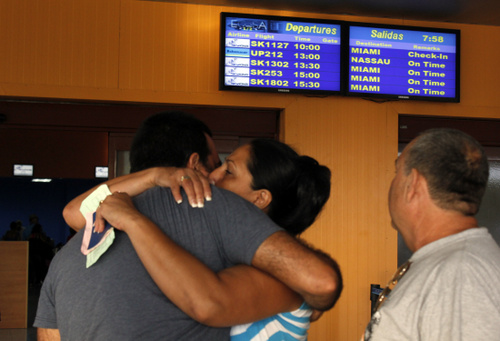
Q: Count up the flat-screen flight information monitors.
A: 2